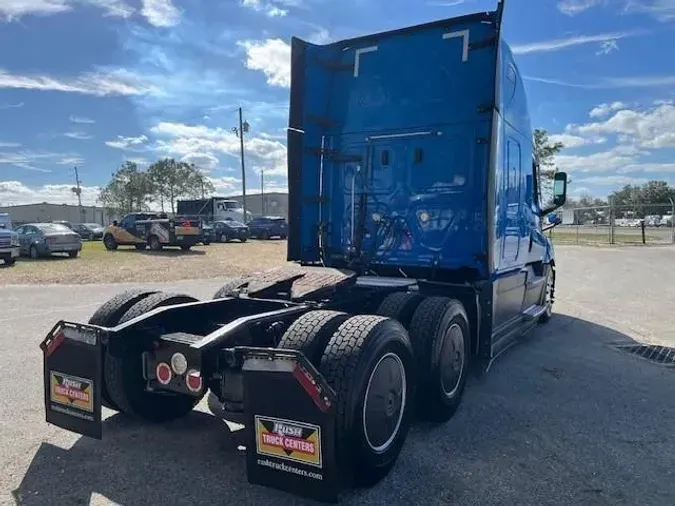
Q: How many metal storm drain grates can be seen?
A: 1